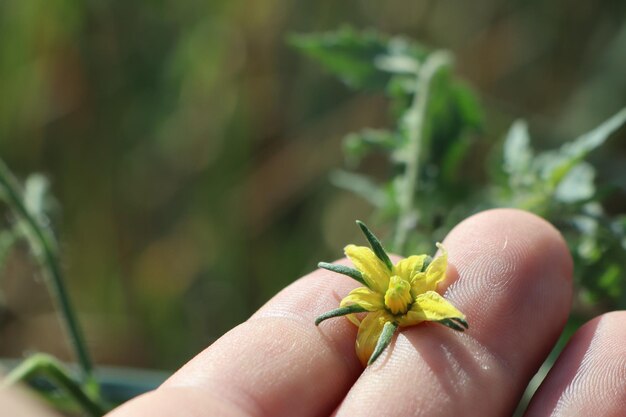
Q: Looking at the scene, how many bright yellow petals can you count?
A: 6